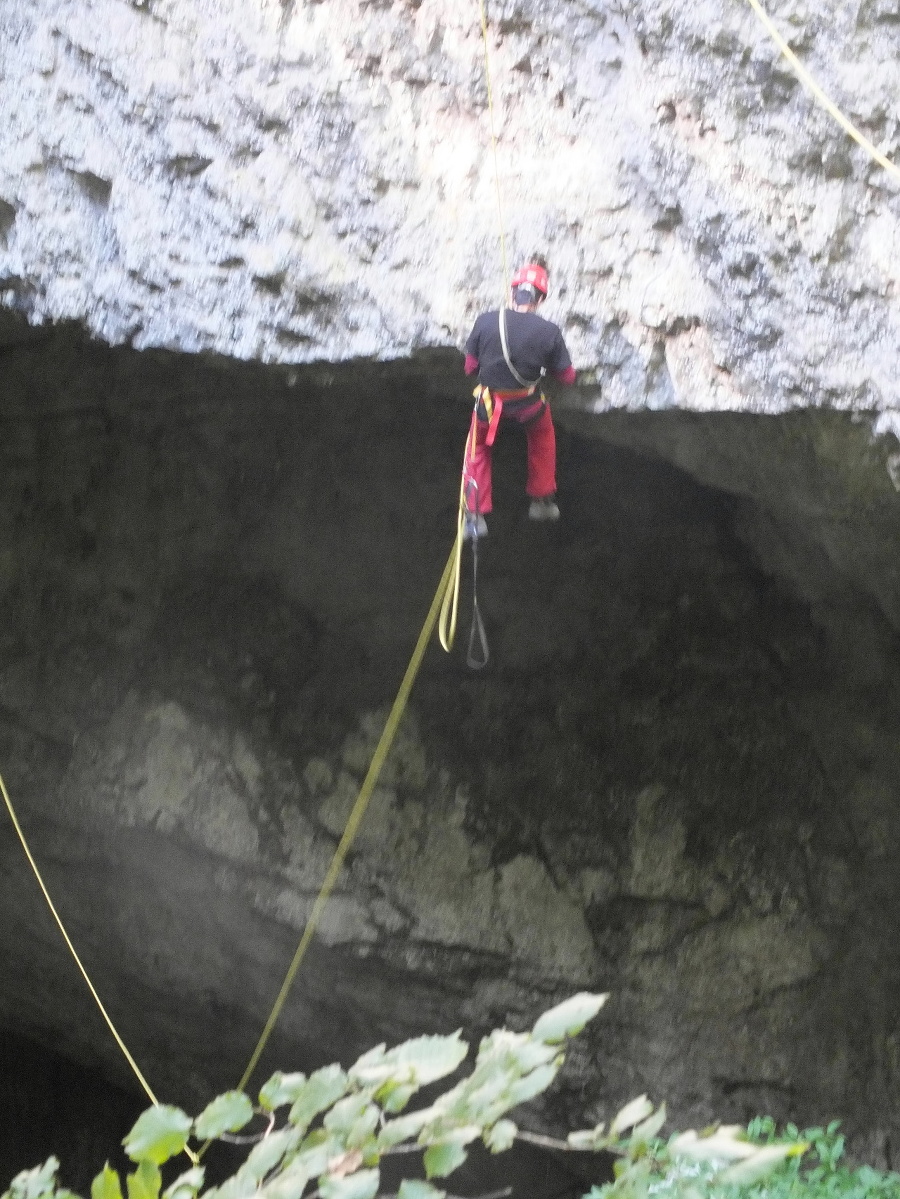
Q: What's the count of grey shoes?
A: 2